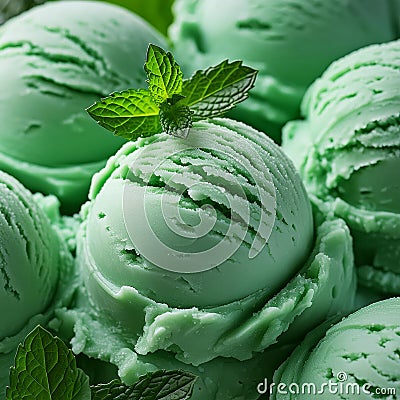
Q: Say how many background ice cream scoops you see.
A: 5